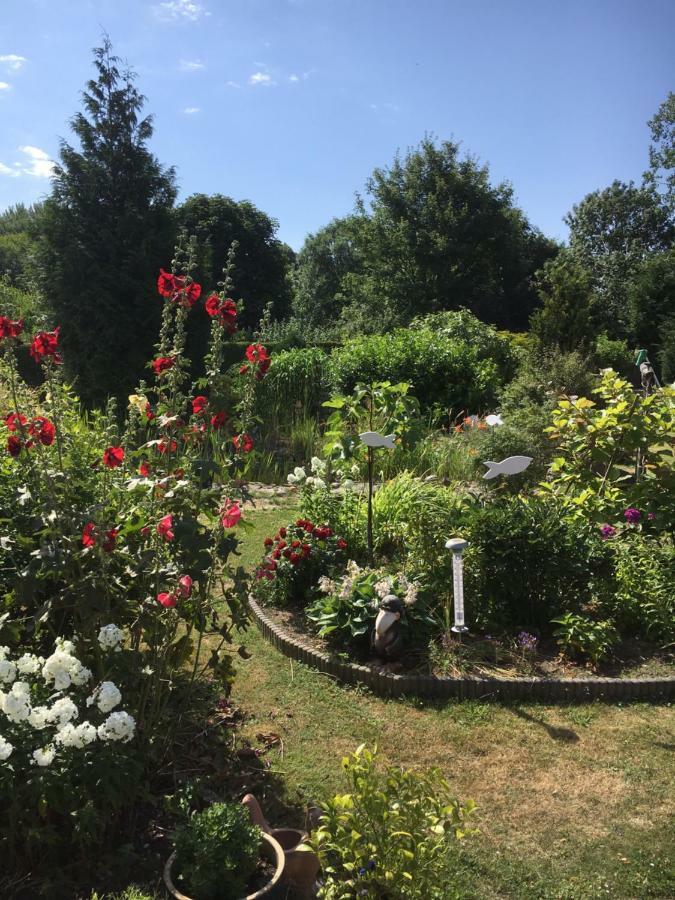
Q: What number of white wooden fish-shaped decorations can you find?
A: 3